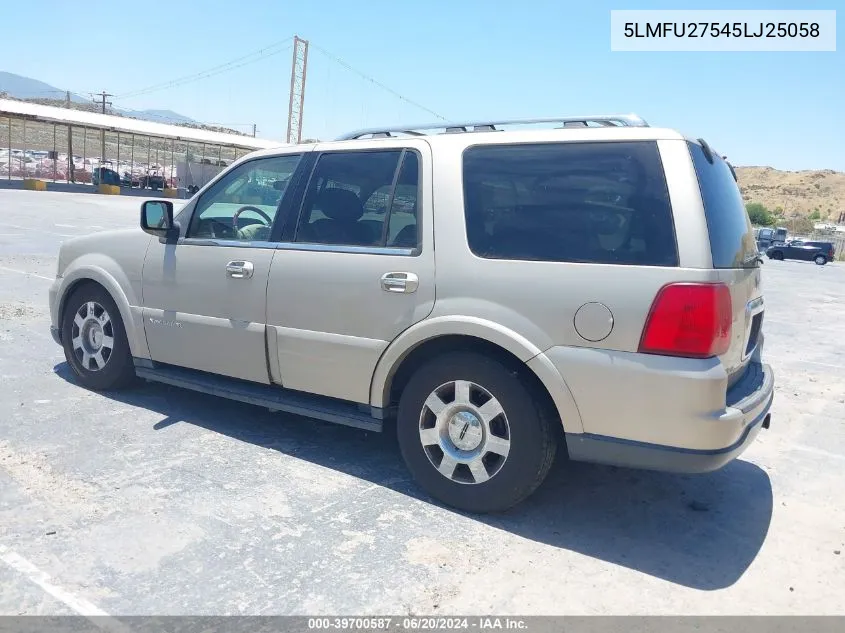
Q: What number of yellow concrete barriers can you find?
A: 3